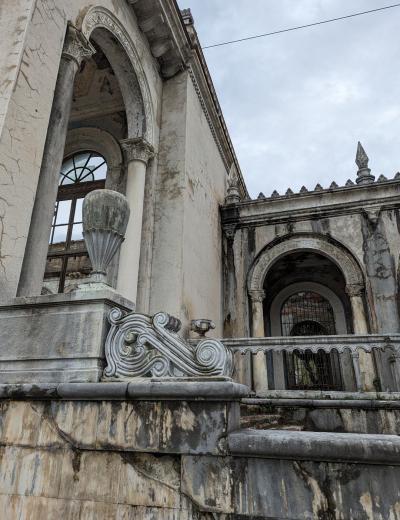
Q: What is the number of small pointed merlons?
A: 9